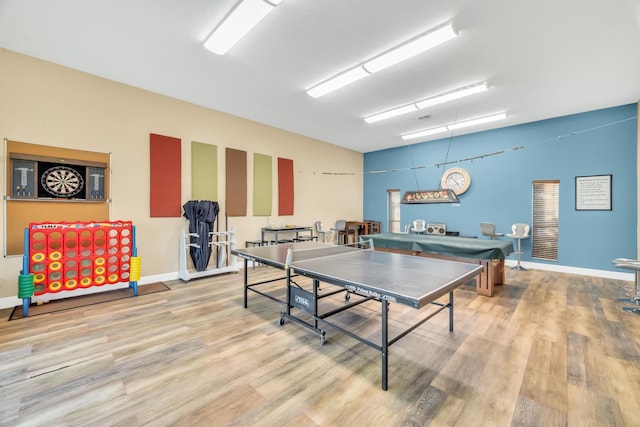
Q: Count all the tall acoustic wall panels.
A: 5